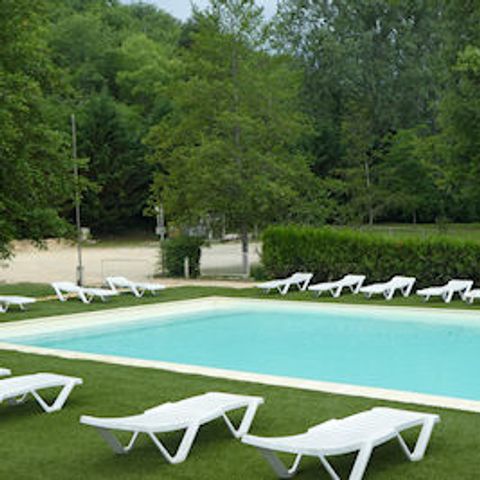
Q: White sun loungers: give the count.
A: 12